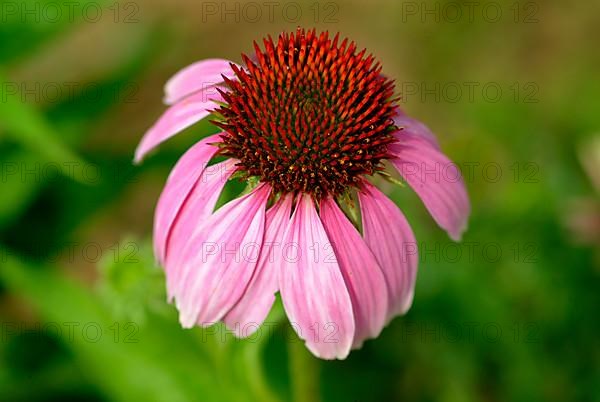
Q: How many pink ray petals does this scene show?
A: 11